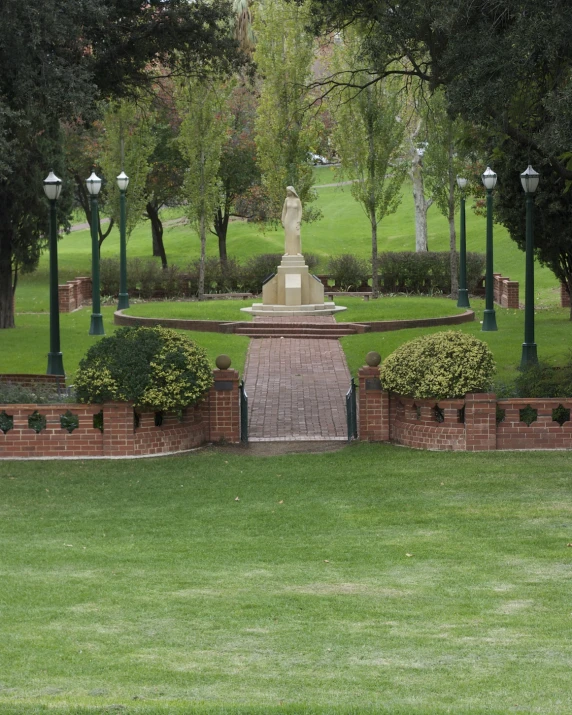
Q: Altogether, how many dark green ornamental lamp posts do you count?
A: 6